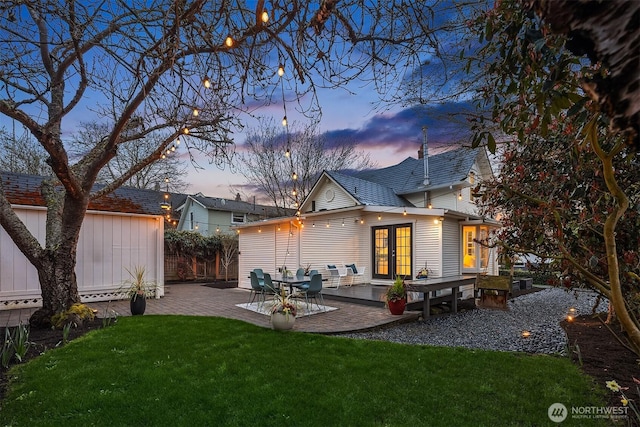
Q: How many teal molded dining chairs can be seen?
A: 6